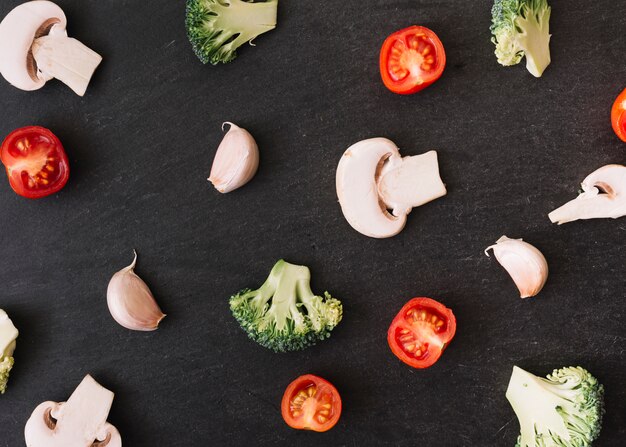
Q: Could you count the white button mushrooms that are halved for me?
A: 4